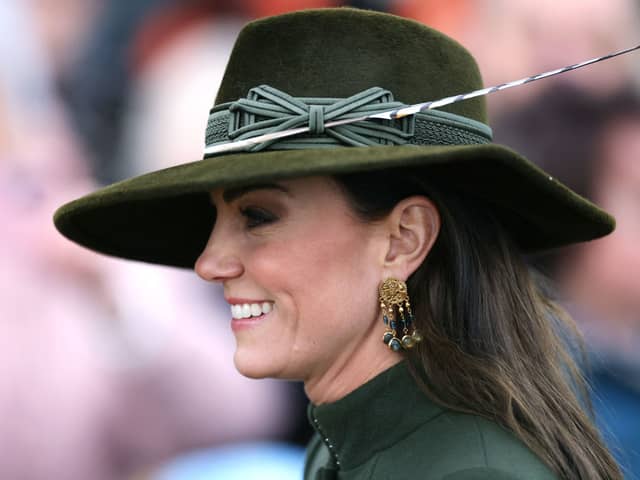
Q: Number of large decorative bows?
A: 1